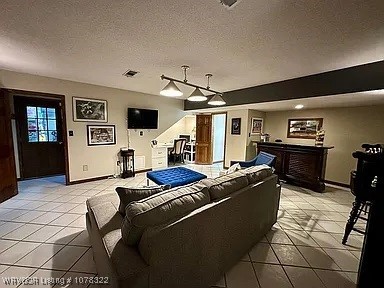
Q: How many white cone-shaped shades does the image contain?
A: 3